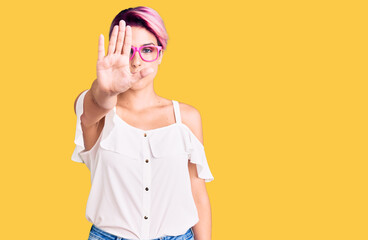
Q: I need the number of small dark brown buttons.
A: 4